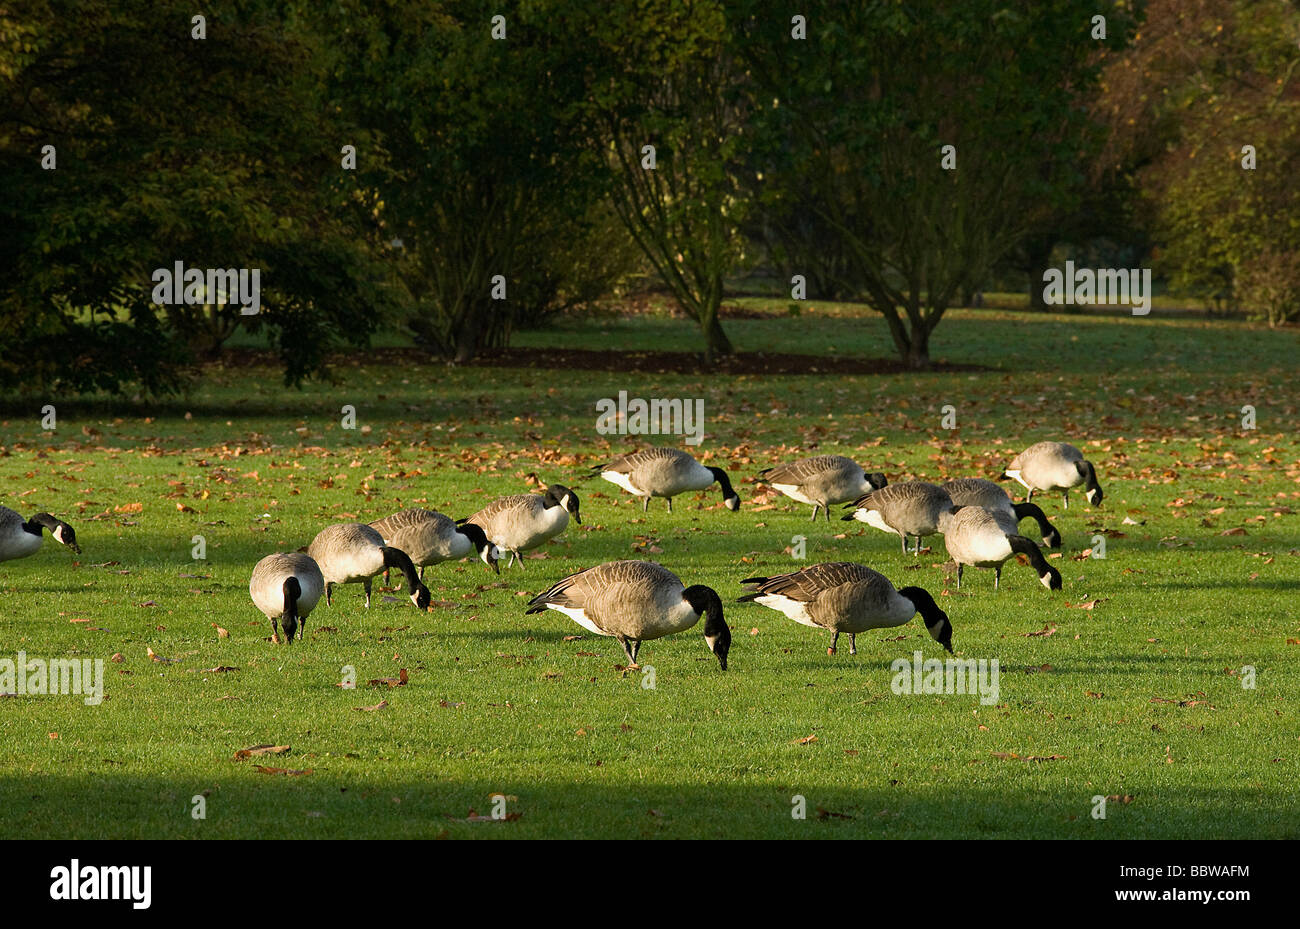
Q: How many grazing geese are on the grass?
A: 13